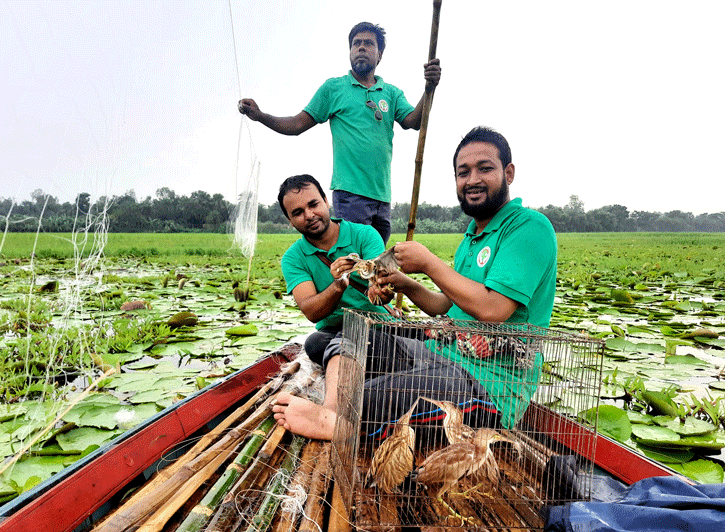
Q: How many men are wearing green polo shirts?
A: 3